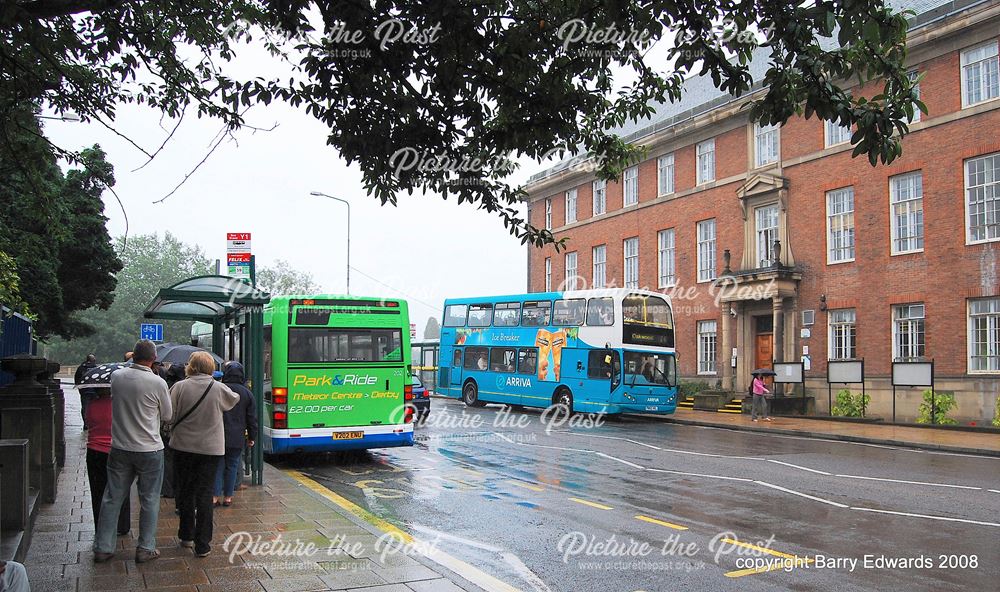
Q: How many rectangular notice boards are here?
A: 3